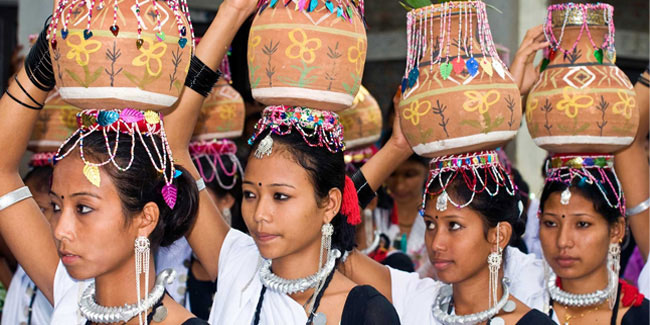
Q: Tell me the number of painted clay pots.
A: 7